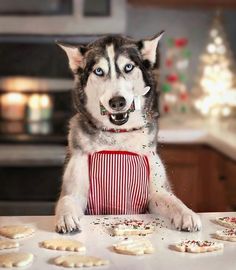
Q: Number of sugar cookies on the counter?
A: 10